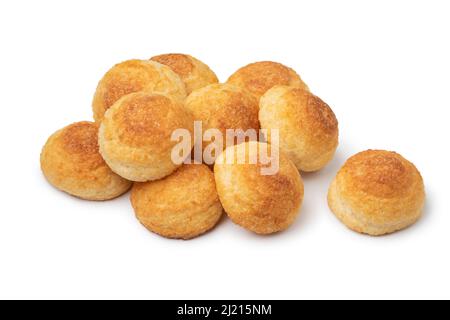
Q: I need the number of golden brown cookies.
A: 10